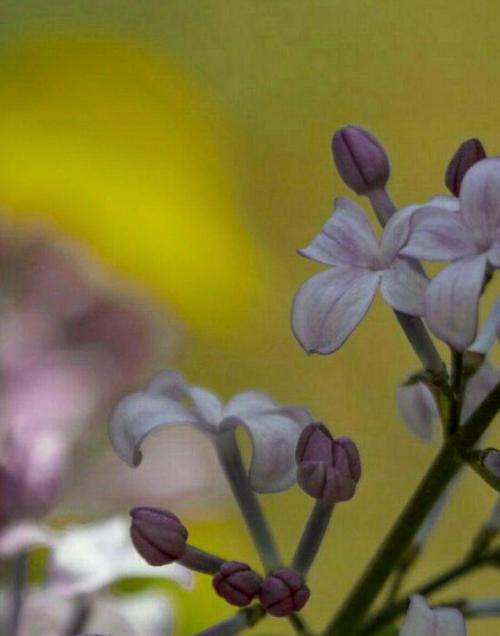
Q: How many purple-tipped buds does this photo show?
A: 6